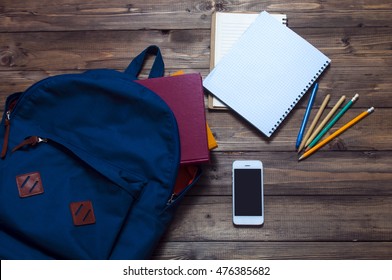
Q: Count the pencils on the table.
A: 4